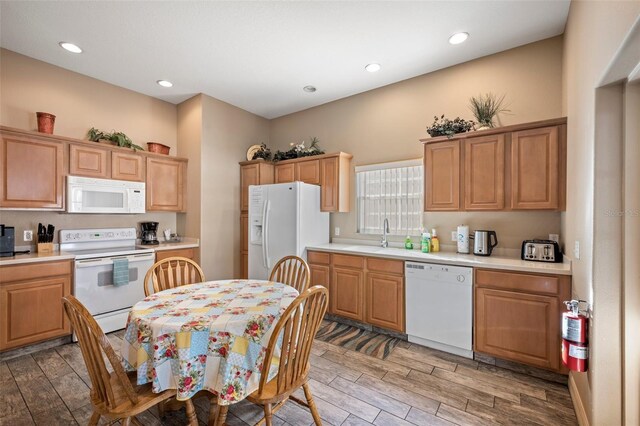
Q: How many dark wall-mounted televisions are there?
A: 0